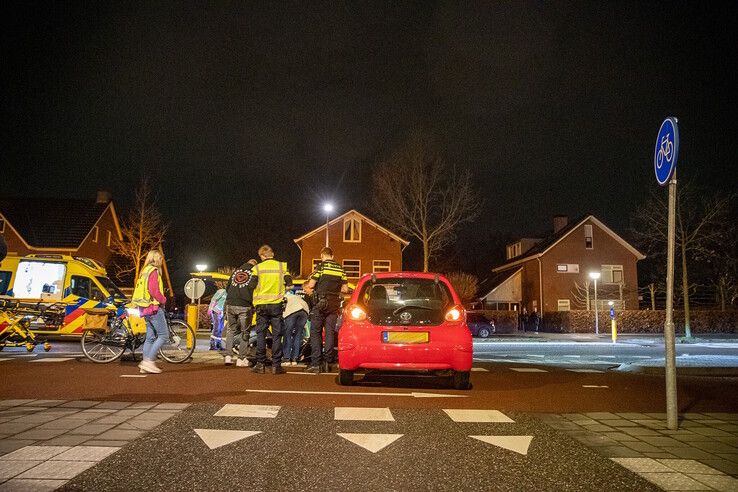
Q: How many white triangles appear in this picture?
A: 3